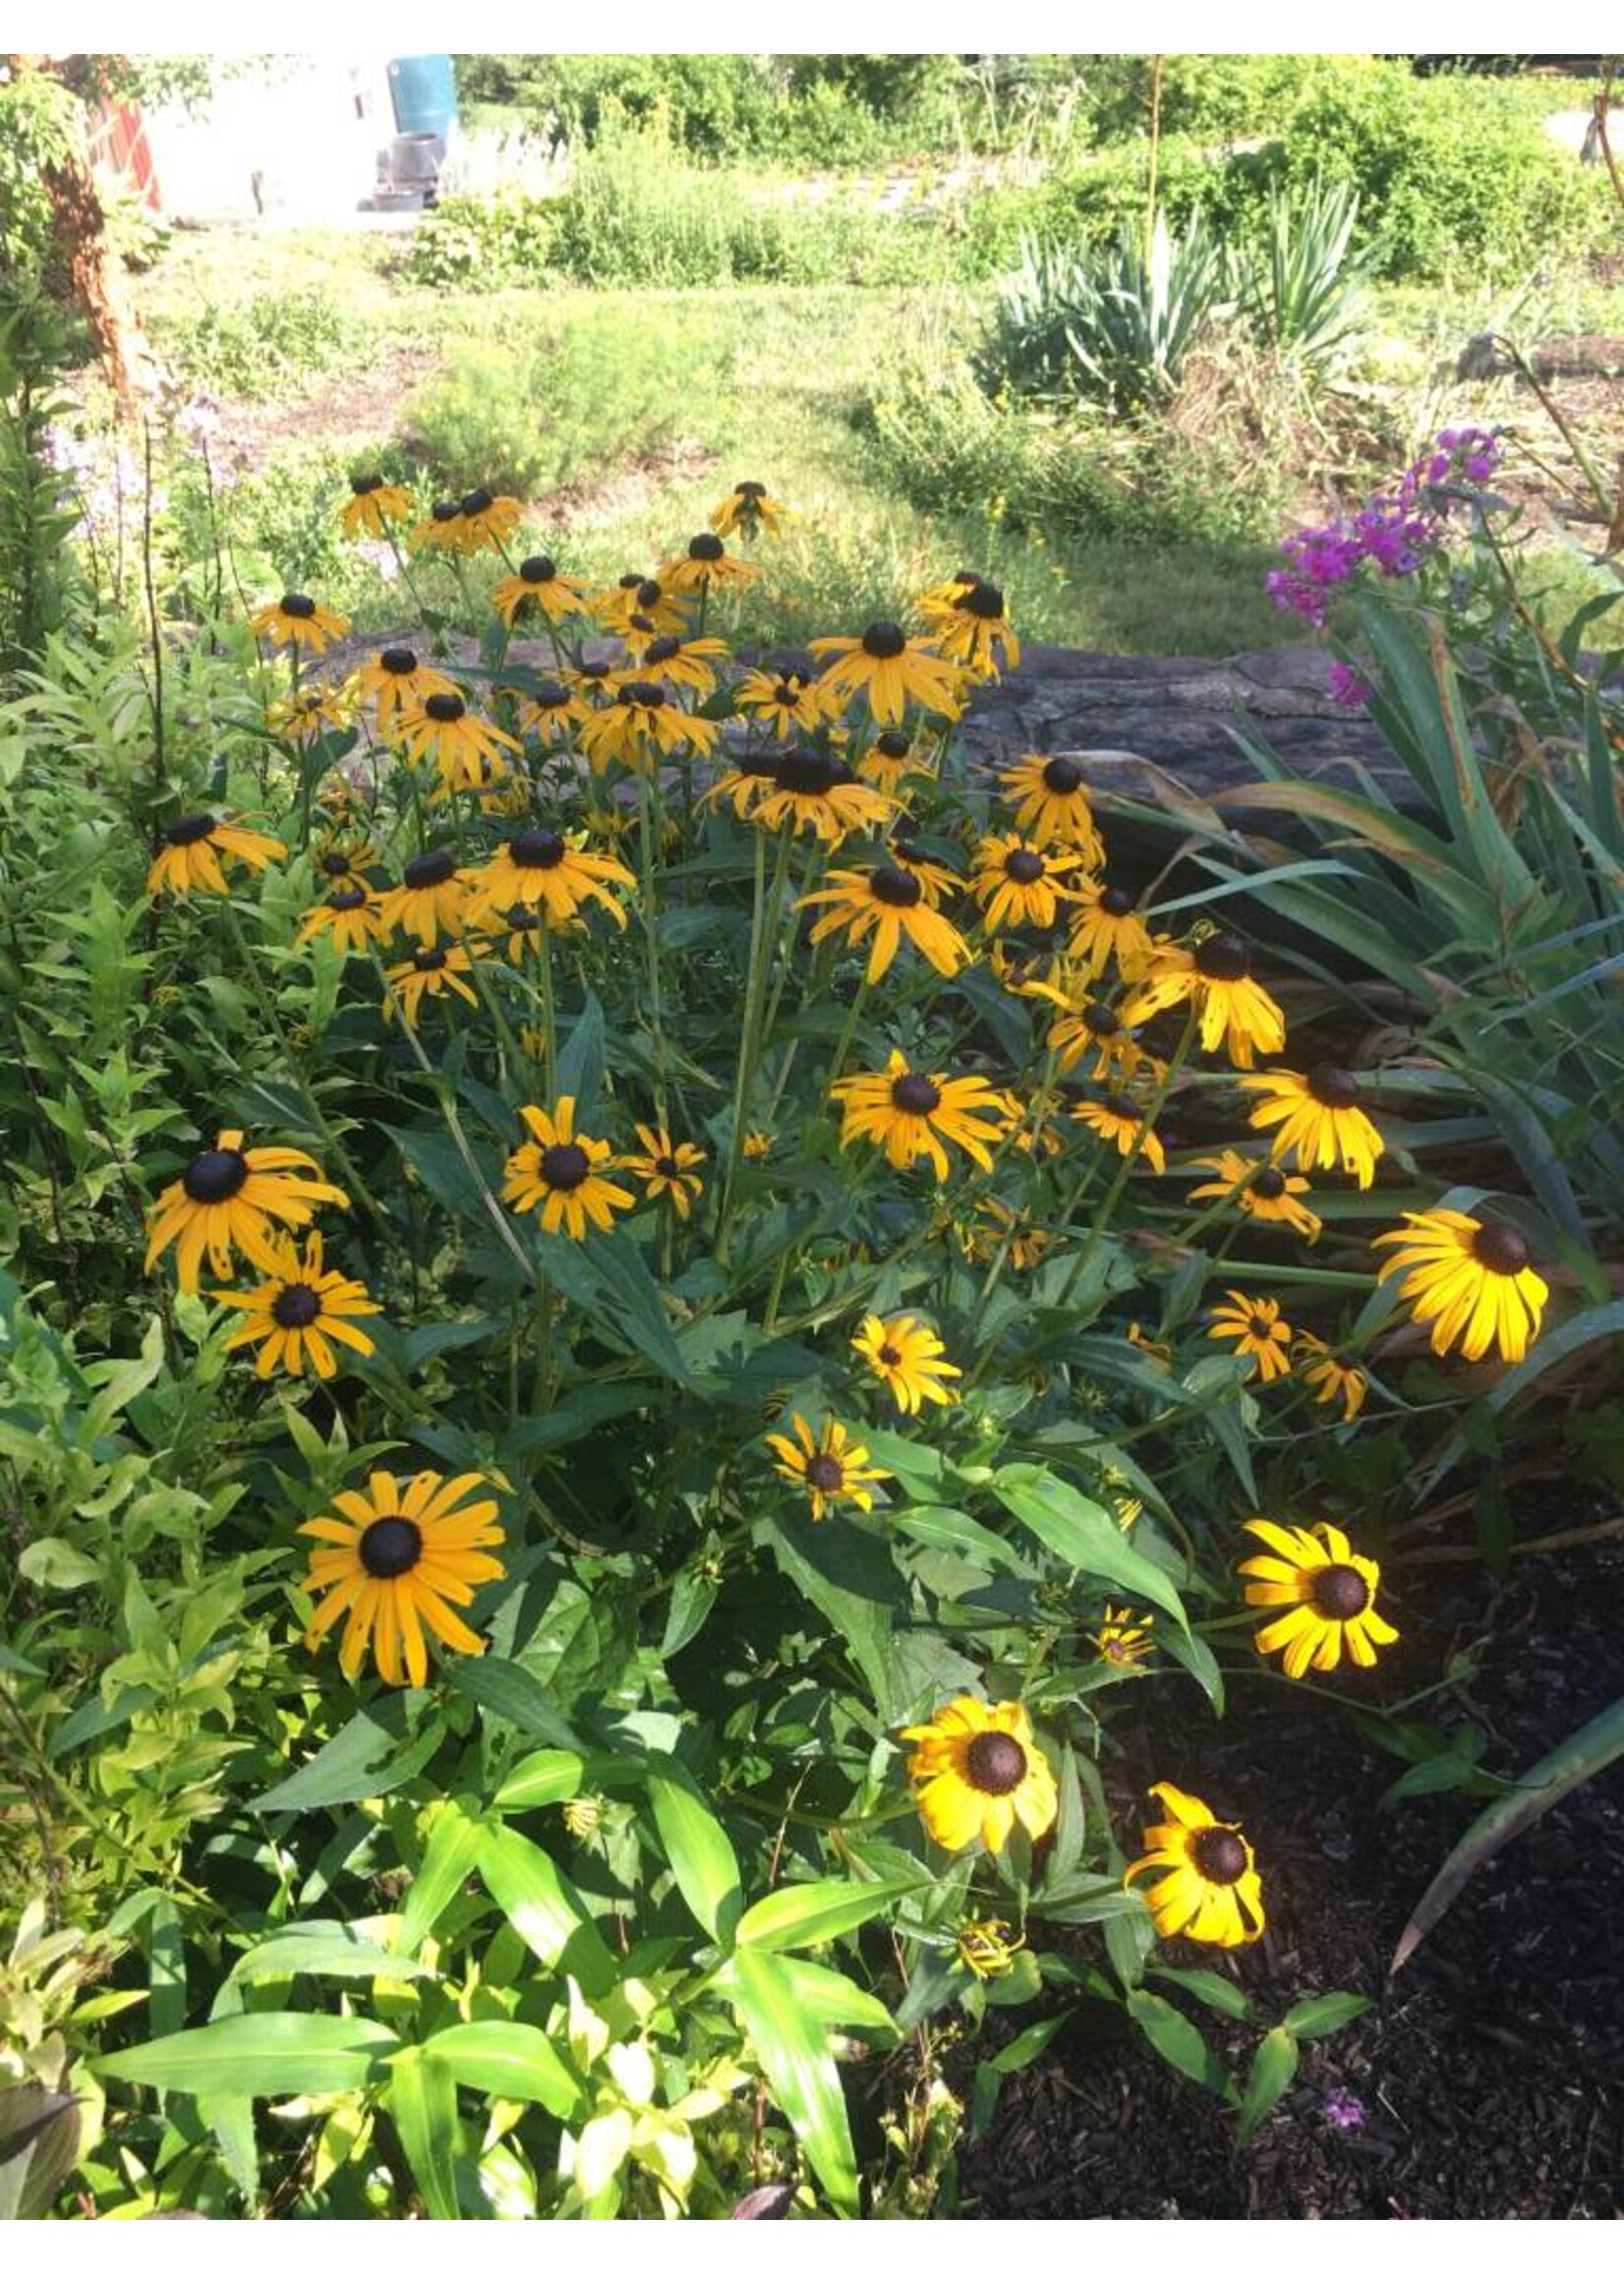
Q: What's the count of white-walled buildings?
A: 1